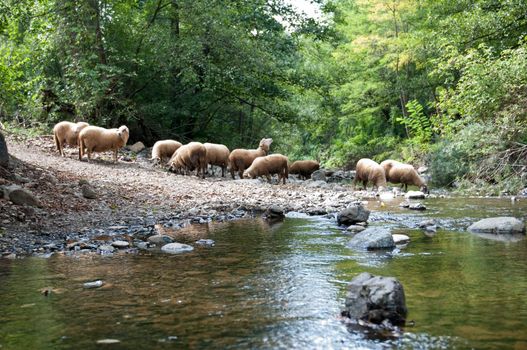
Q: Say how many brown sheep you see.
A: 10